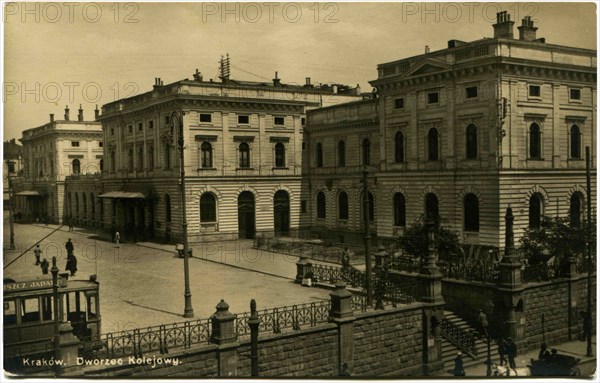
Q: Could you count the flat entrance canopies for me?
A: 2